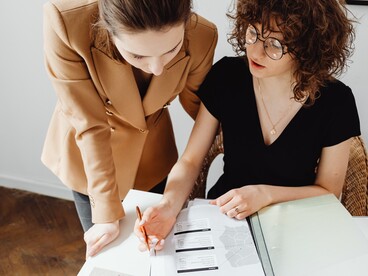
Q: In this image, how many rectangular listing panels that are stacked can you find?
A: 3